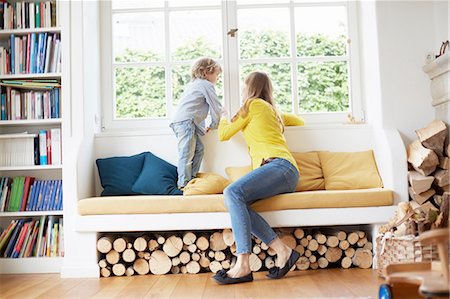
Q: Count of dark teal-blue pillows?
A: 2